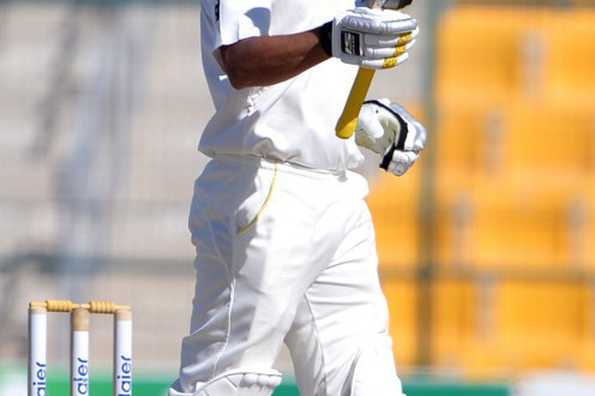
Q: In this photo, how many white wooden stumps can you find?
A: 3